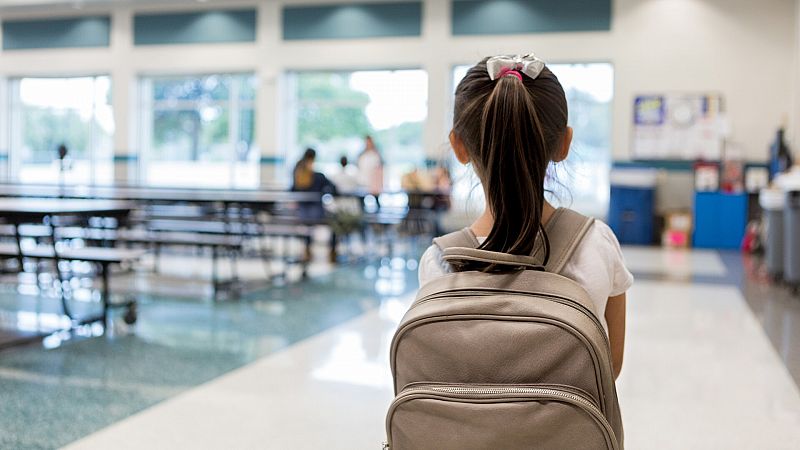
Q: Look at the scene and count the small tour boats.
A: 0